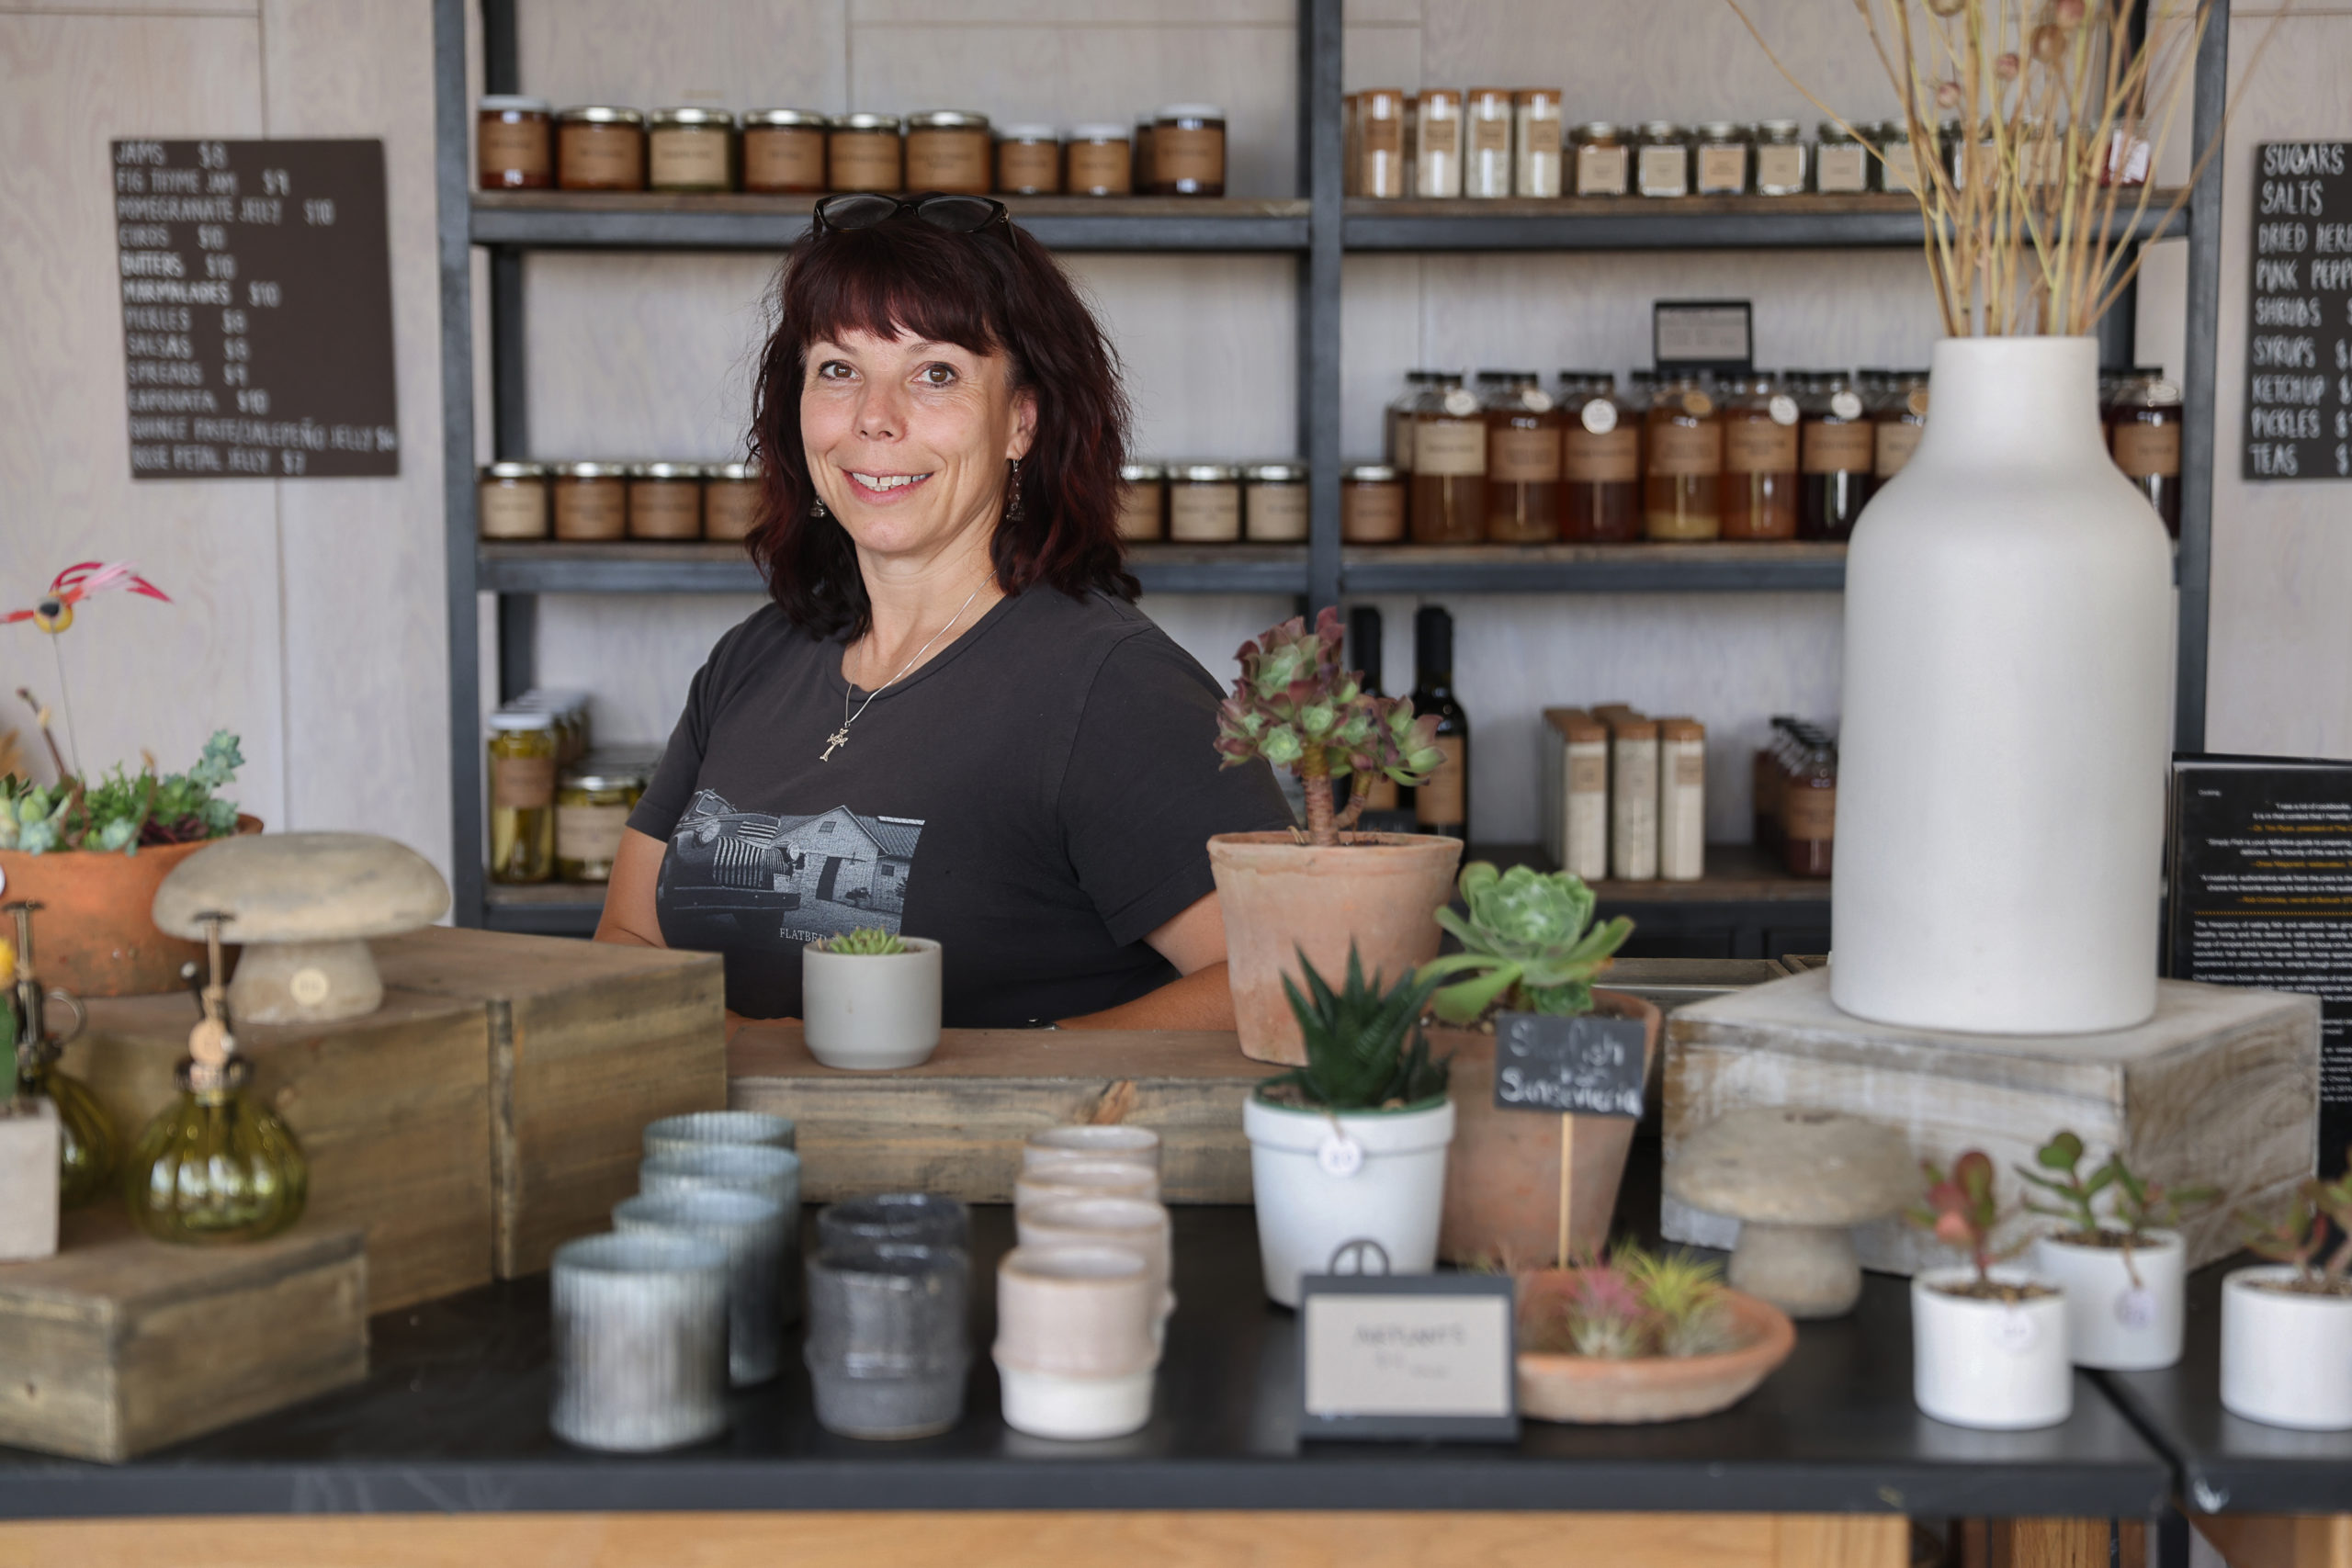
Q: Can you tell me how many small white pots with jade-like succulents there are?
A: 3